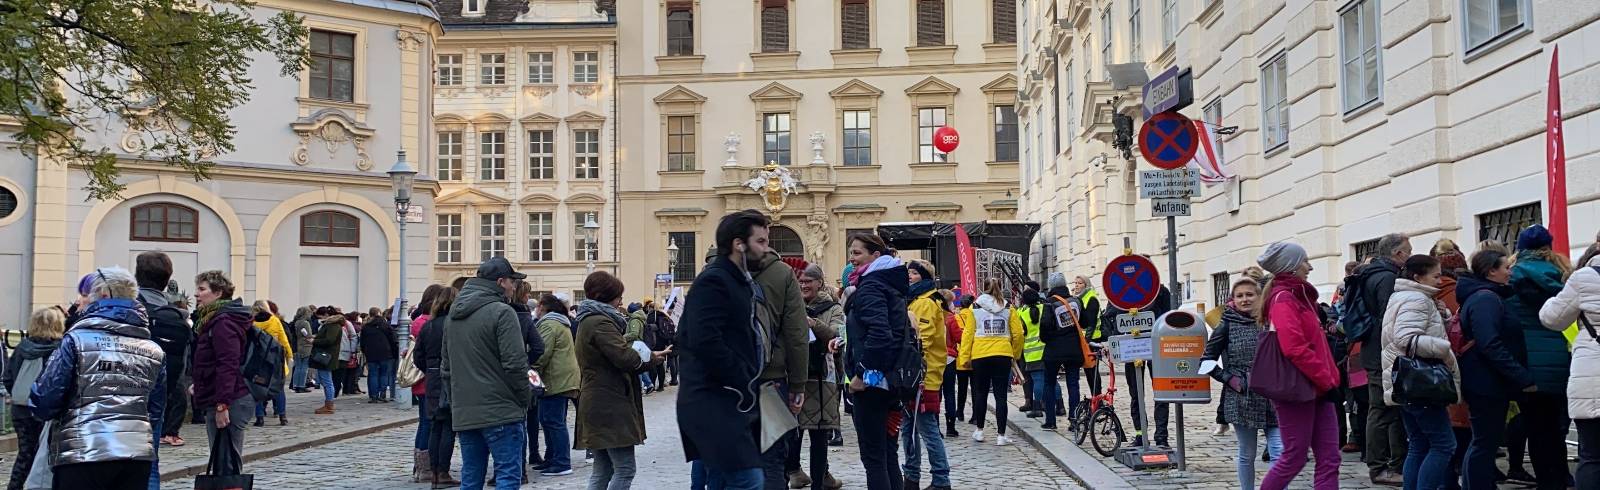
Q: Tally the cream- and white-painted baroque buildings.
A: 4